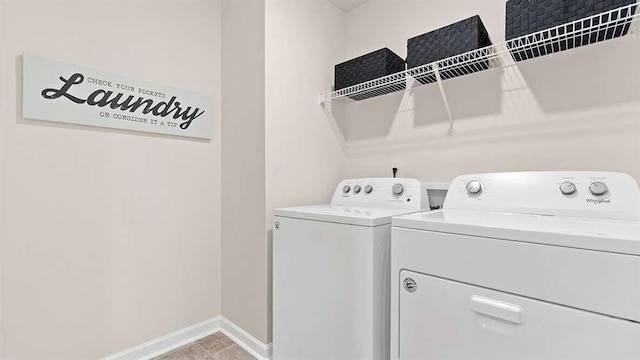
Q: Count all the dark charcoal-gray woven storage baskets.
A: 3